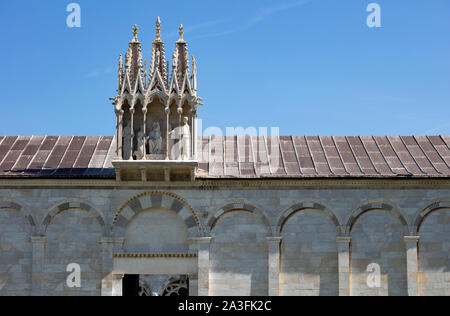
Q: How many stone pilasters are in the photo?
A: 6